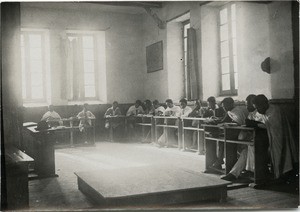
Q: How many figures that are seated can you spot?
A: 13